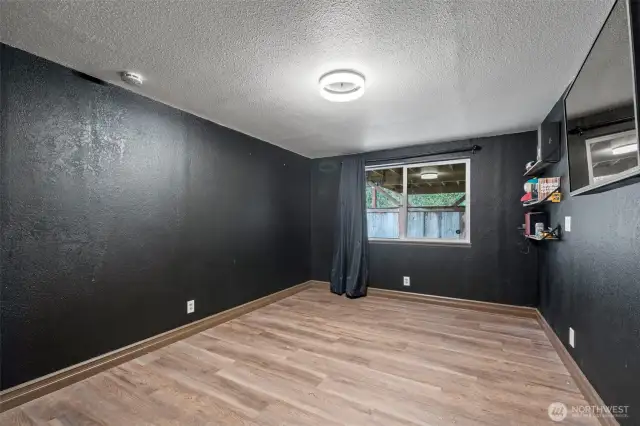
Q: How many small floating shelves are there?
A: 3